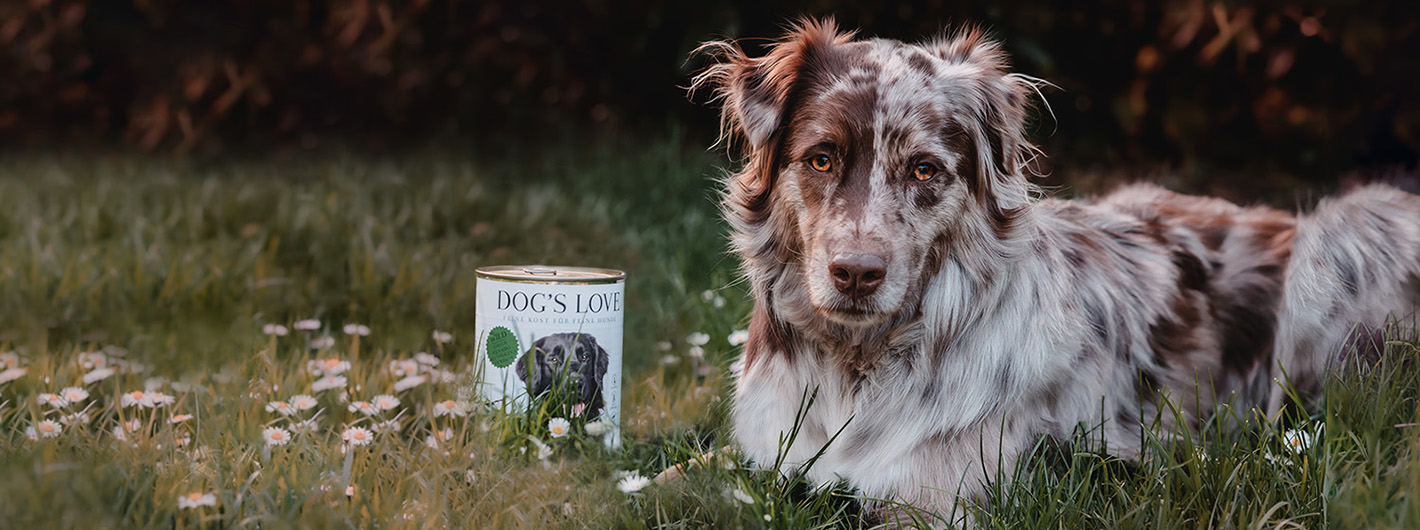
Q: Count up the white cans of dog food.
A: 1